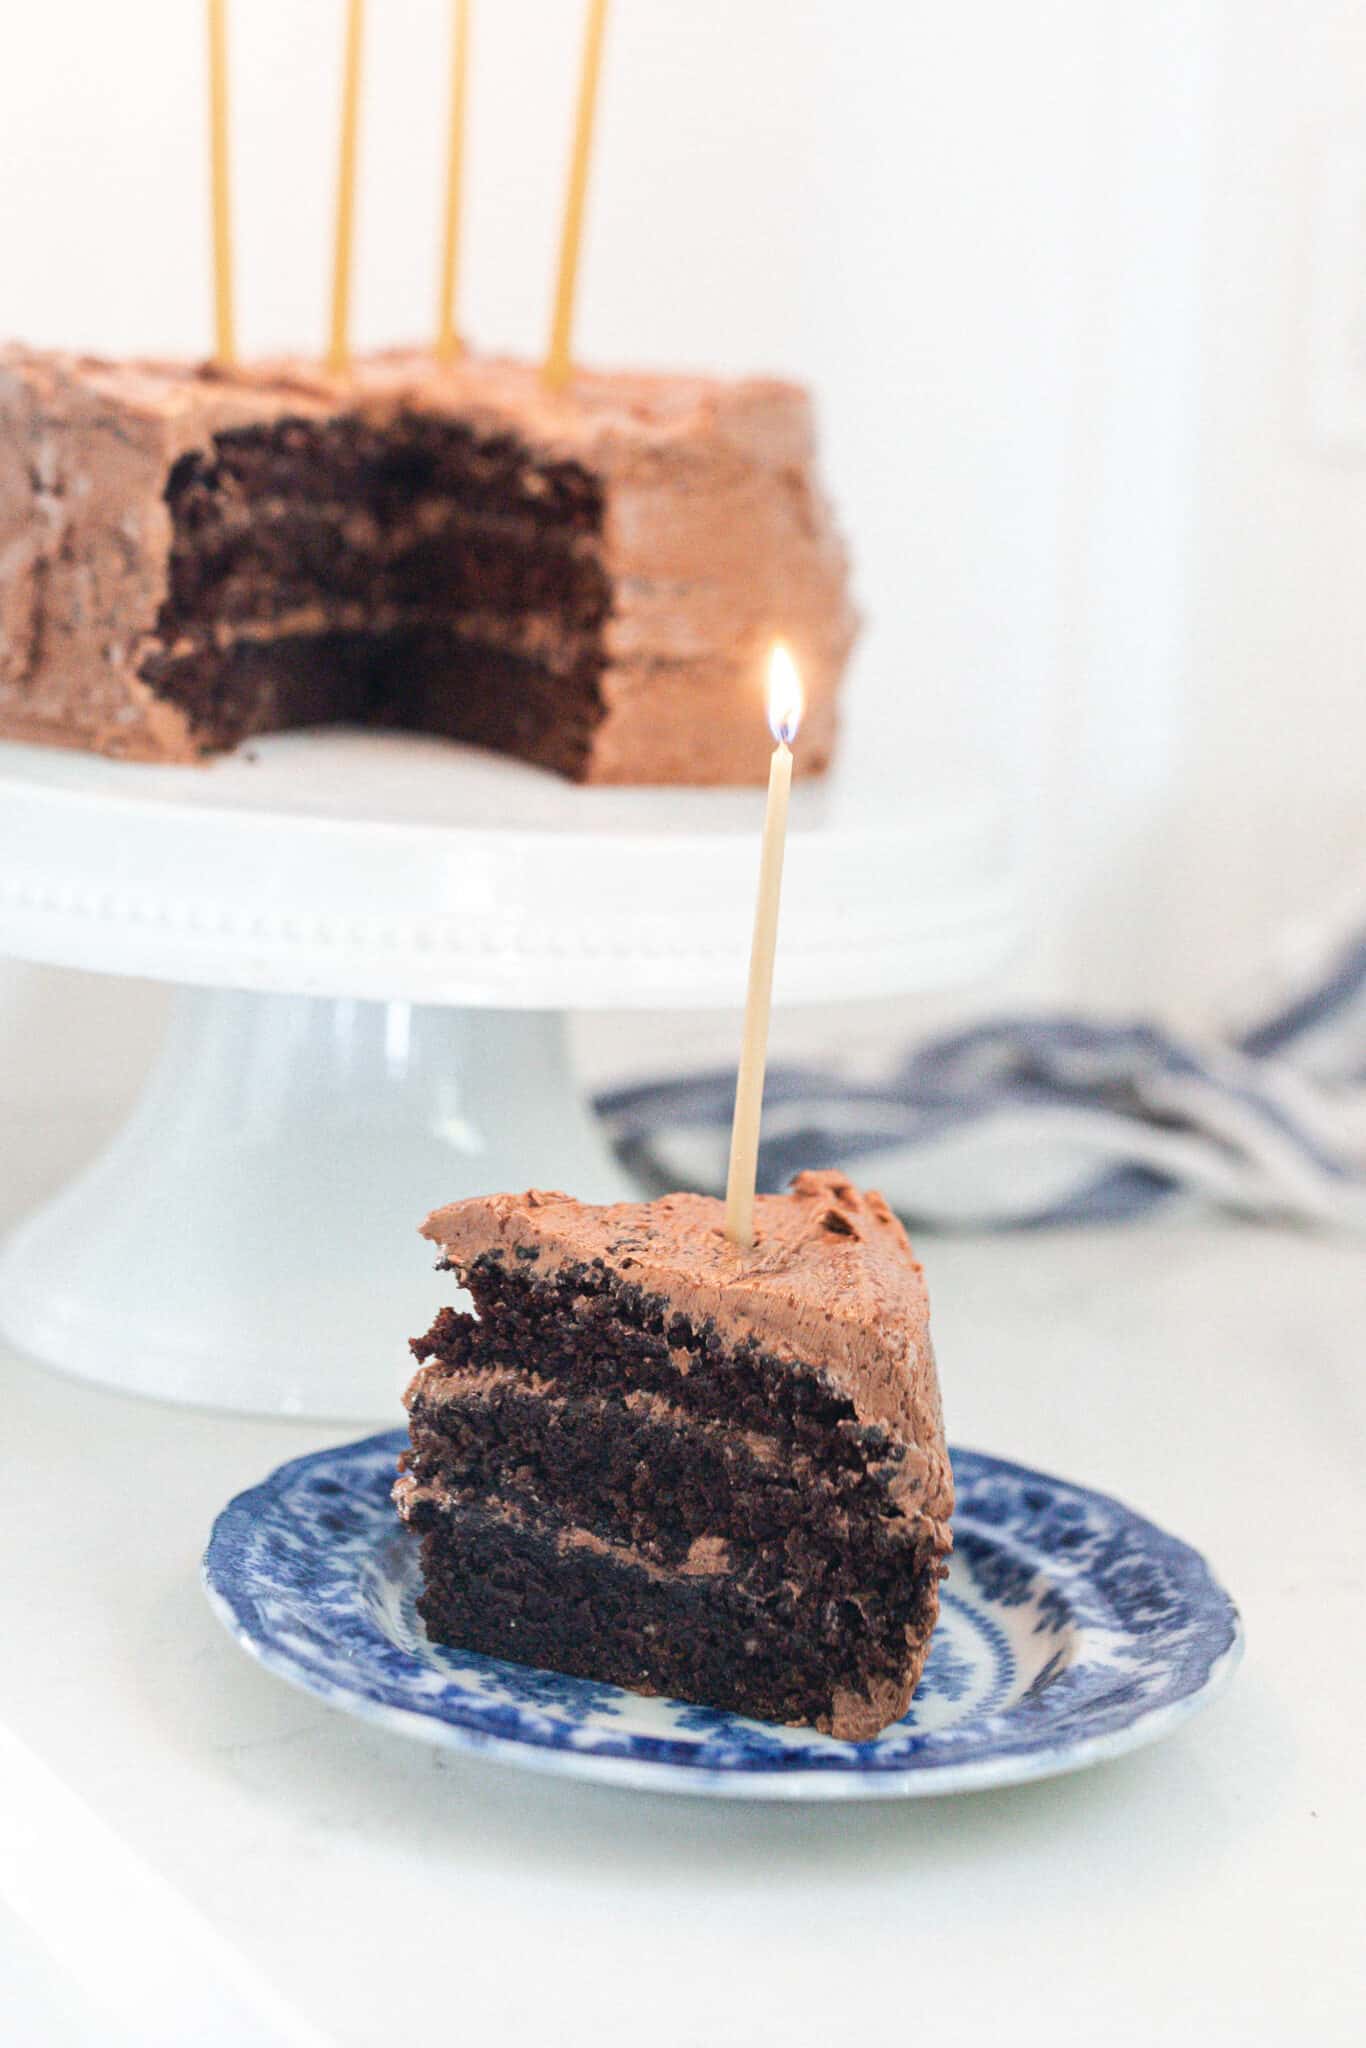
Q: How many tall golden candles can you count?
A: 4